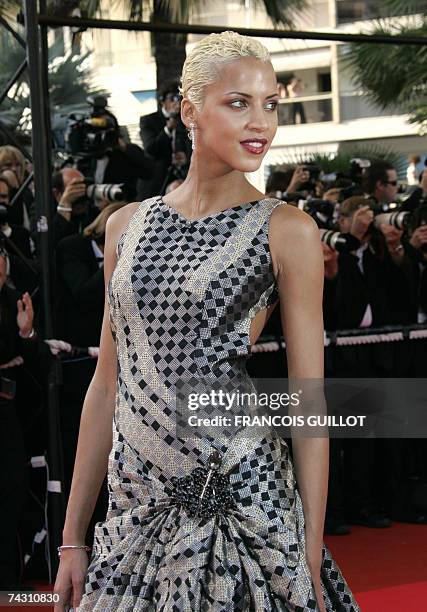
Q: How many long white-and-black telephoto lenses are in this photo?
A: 3